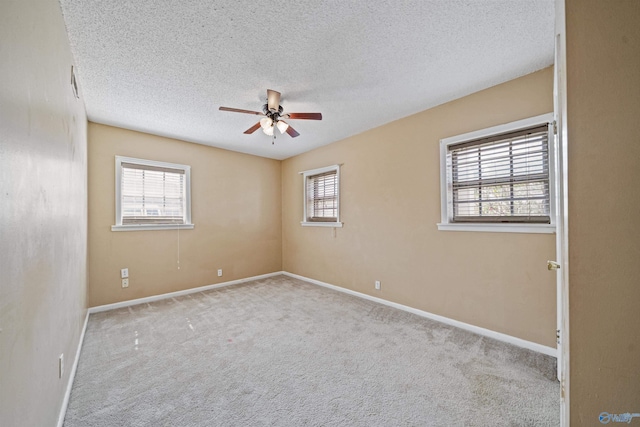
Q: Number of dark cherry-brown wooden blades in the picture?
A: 4